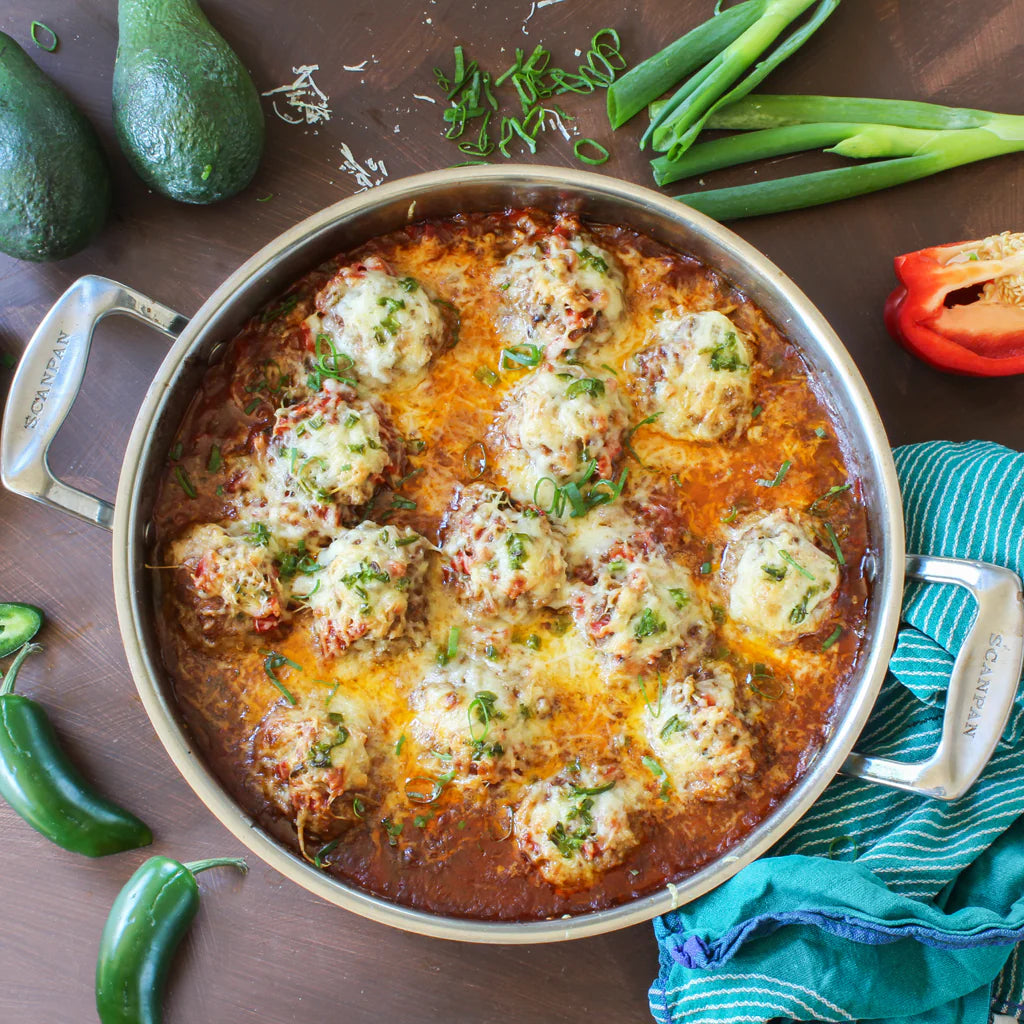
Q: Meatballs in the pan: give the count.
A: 14